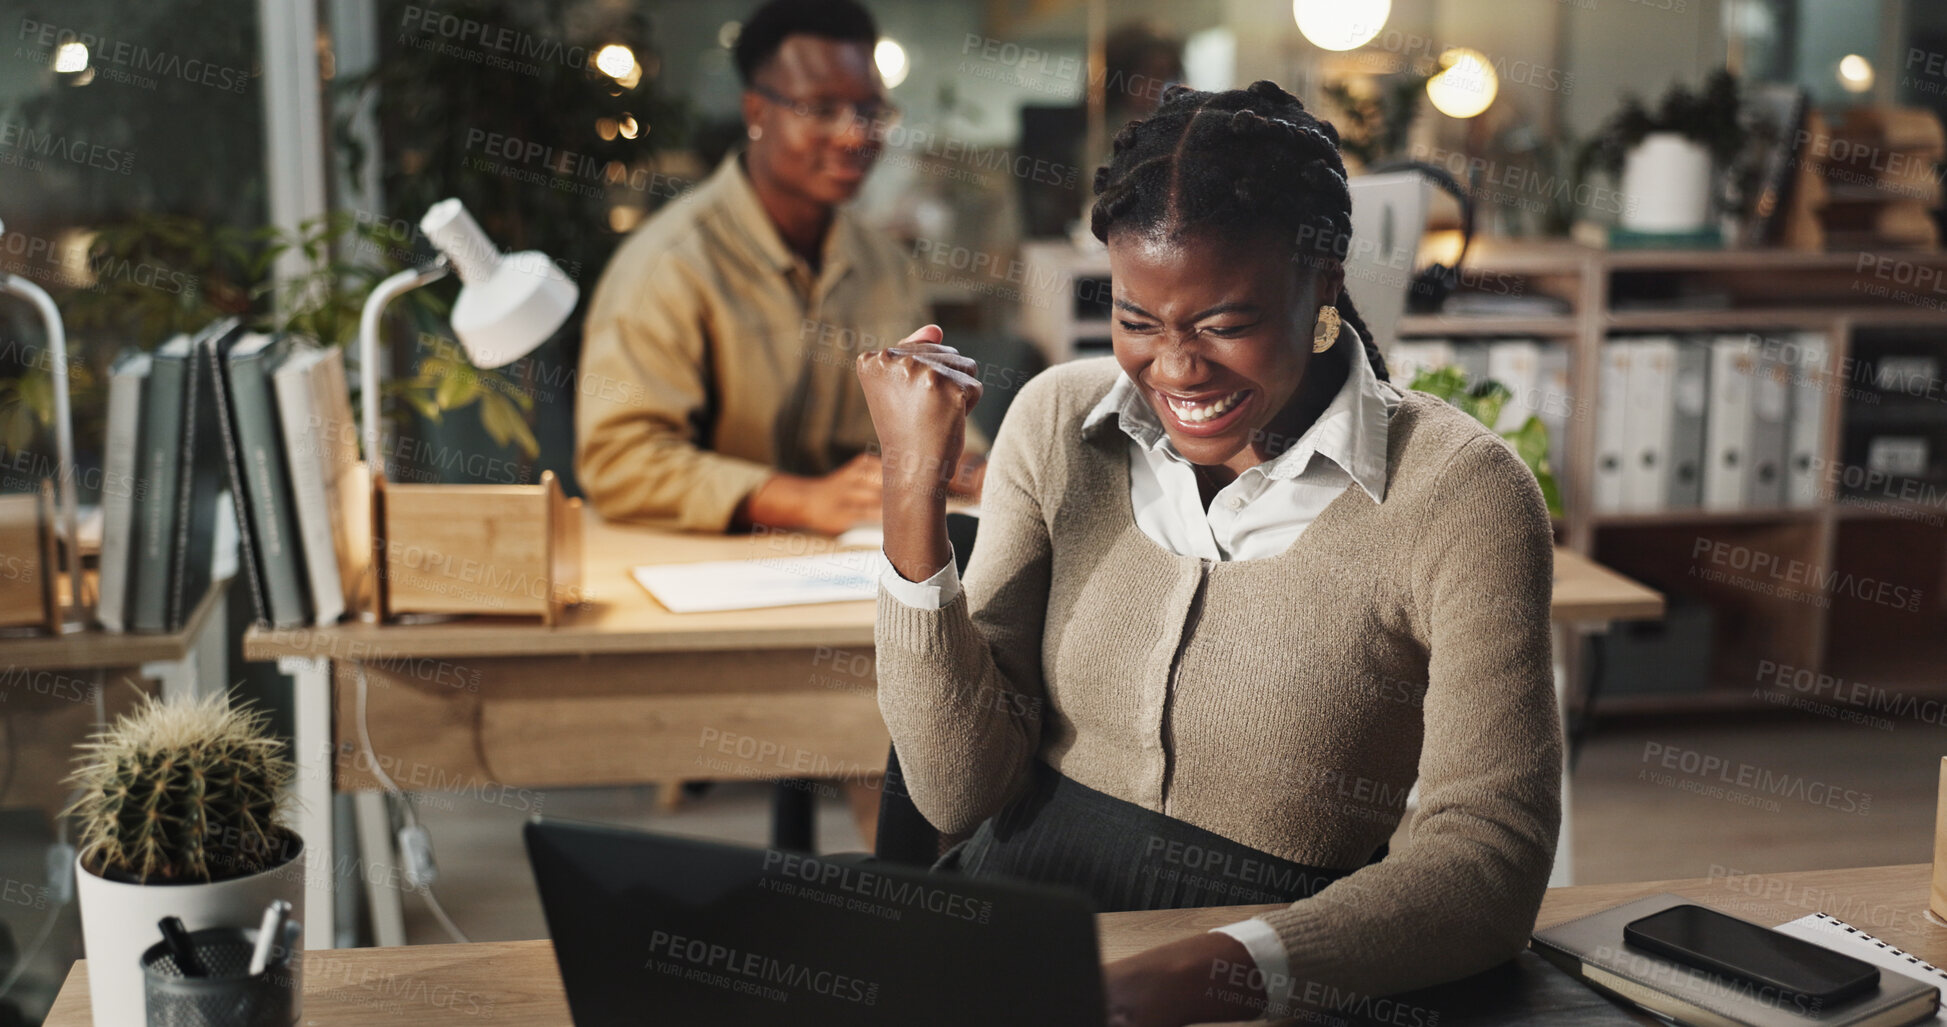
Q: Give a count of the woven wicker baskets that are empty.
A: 0